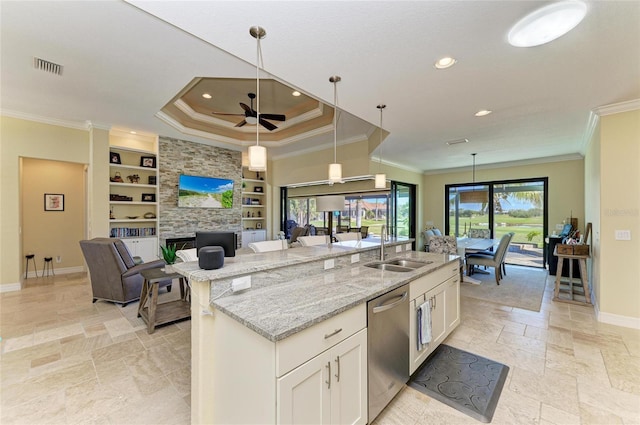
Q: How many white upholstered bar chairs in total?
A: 4